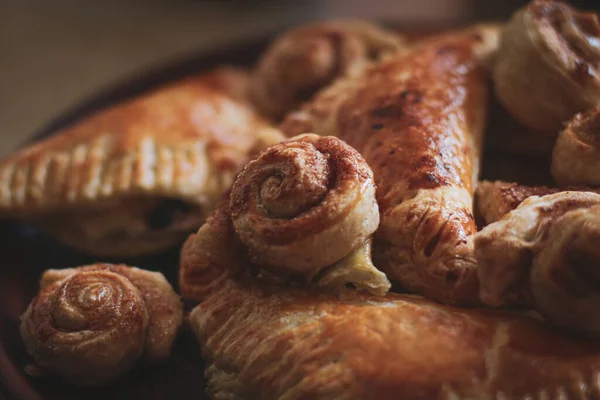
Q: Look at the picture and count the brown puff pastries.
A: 3